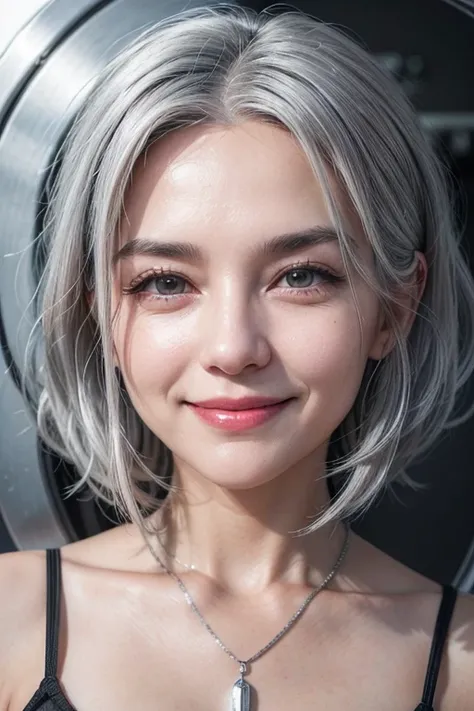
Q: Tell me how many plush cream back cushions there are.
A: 0